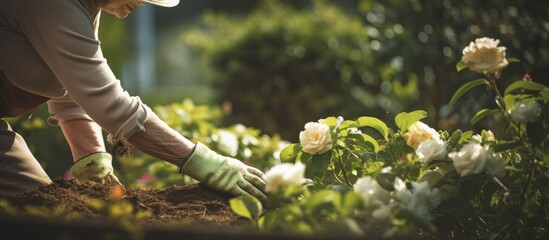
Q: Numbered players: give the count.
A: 0